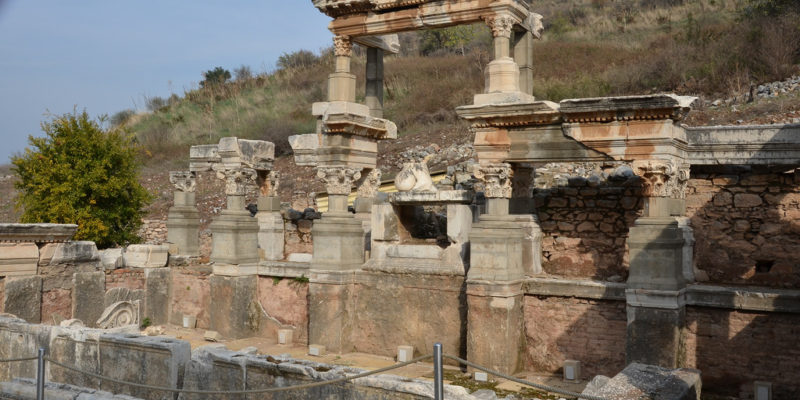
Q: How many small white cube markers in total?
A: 7